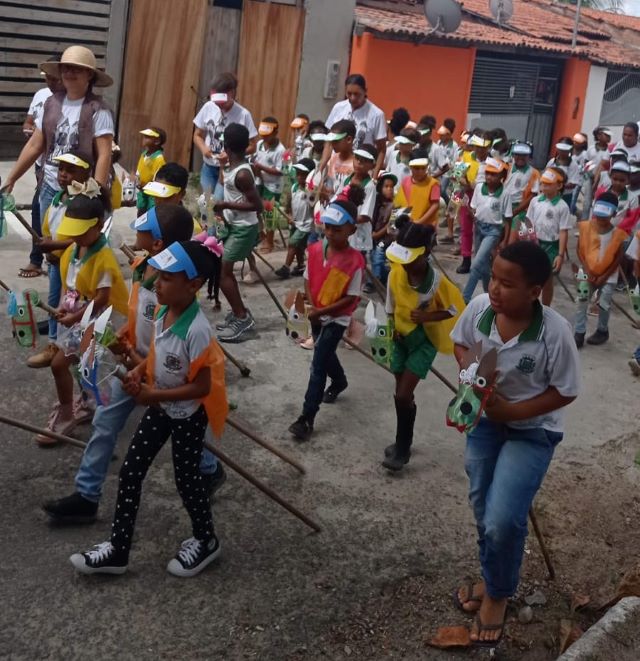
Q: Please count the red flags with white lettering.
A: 0